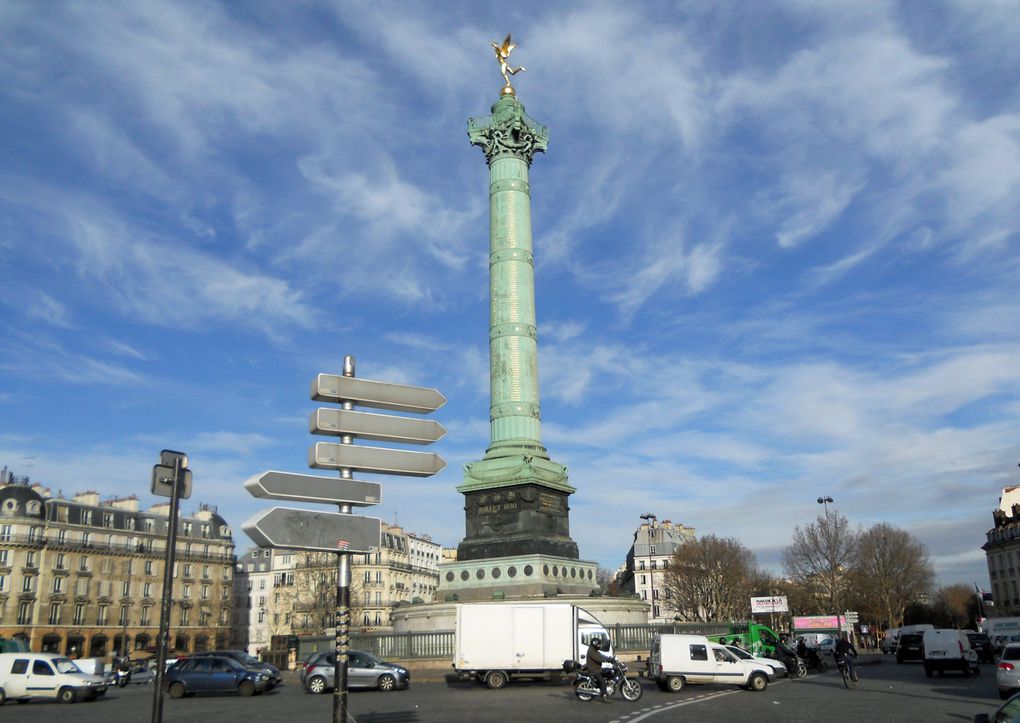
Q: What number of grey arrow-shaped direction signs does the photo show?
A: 5